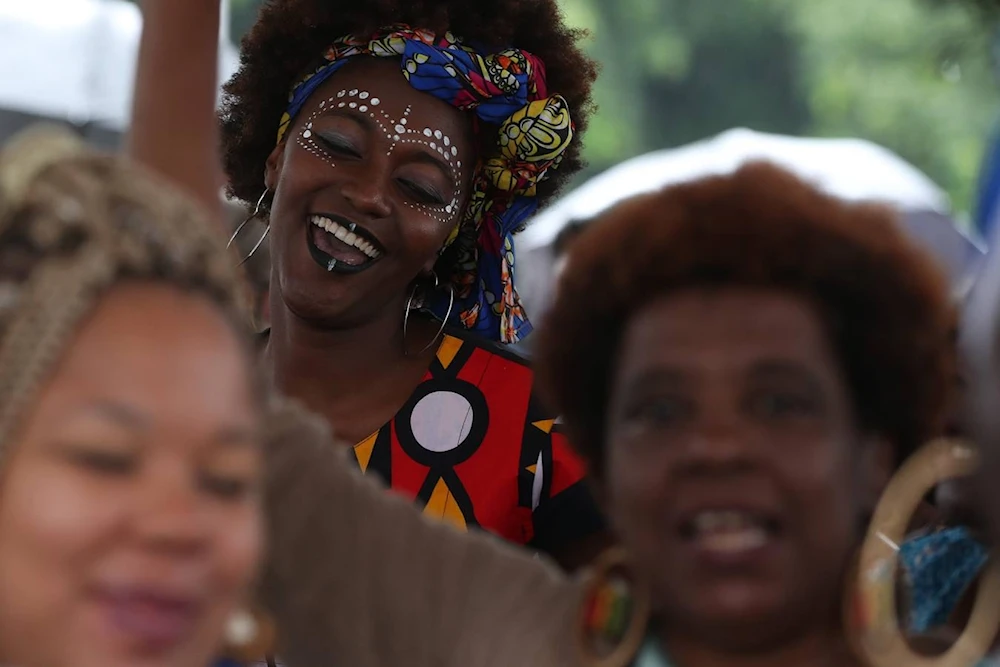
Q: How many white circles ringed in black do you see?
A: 1